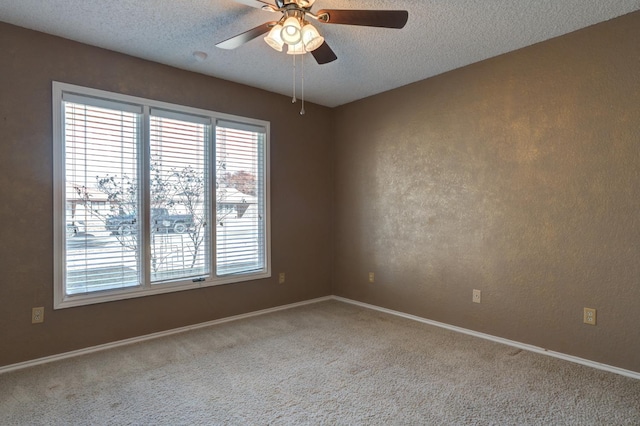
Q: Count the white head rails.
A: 3